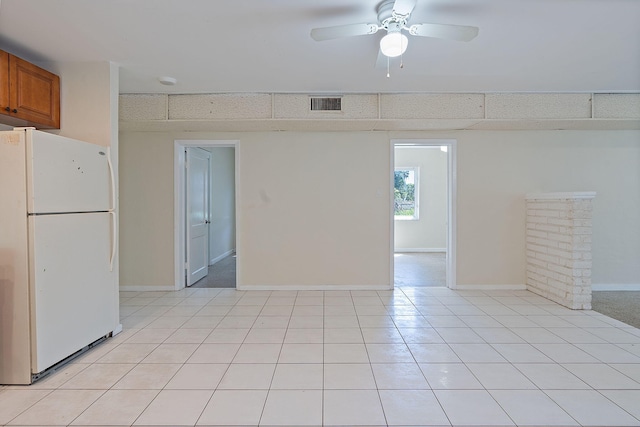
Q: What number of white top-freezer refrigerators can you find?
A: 1